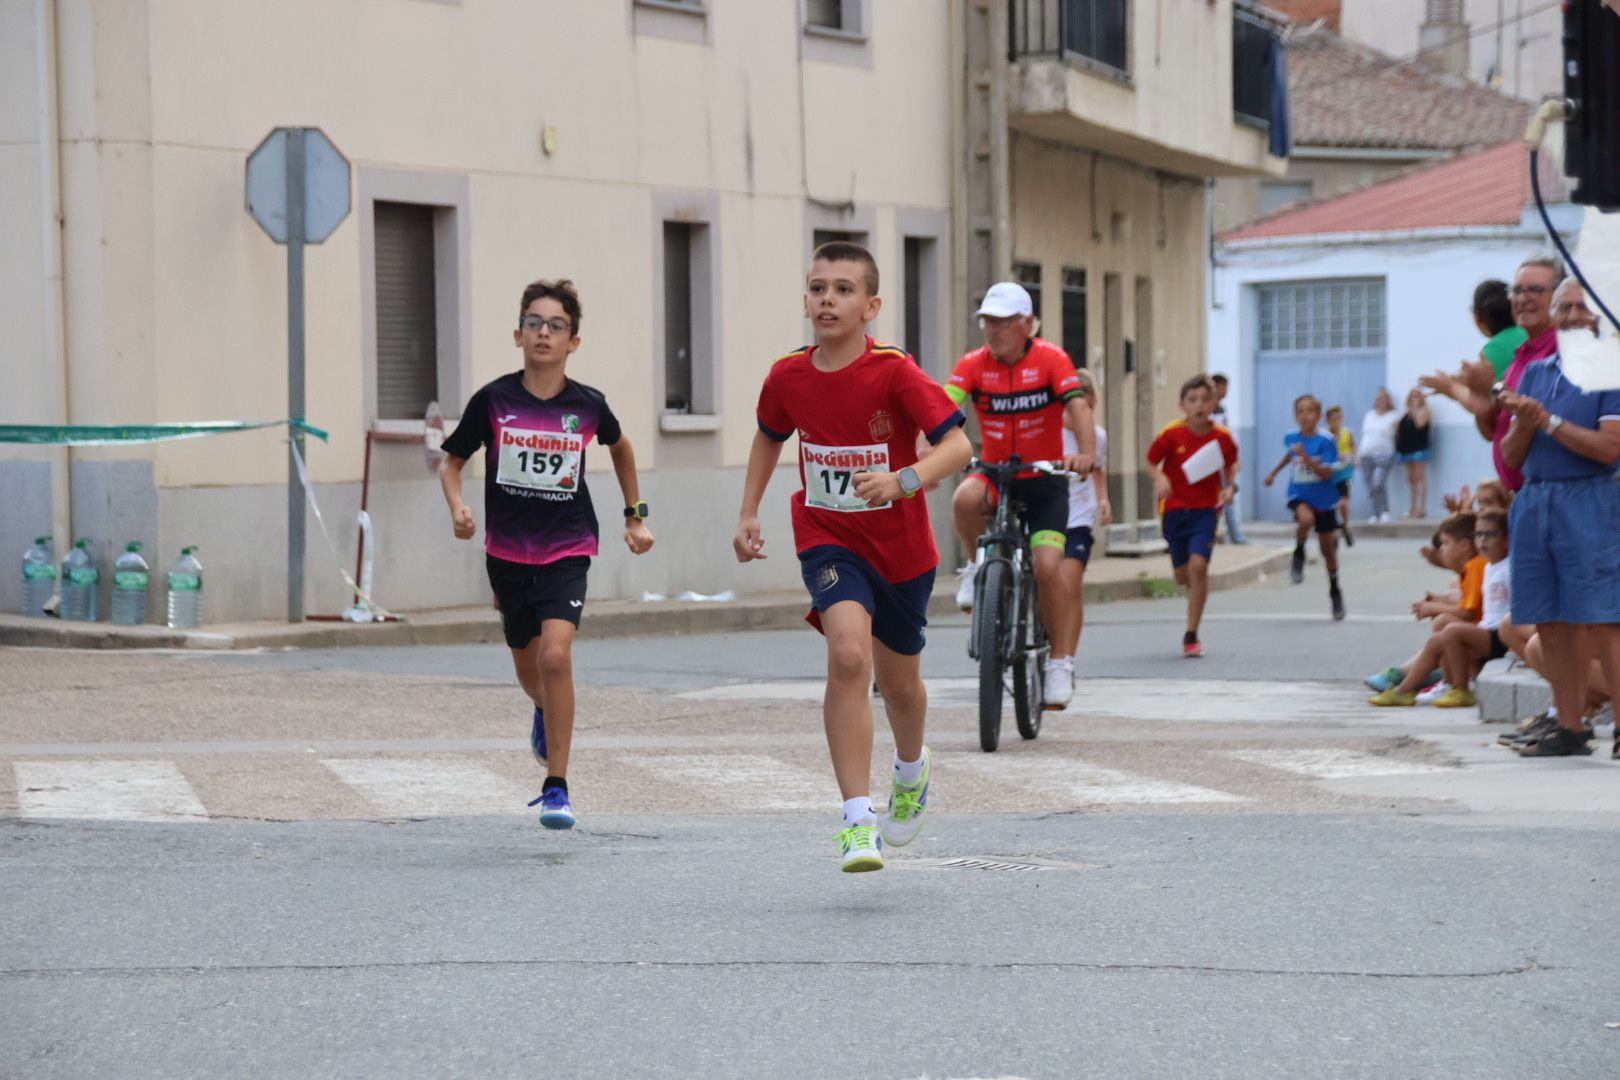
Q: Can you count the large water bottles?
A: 4